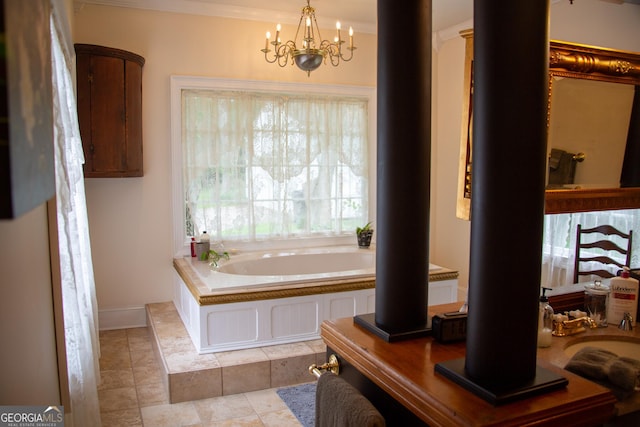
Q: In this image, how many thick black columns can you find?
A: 2